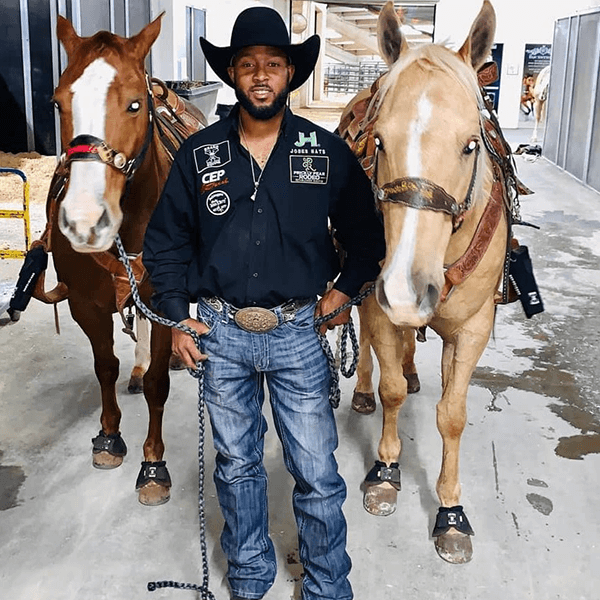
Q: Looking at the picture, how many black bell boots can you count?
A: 4